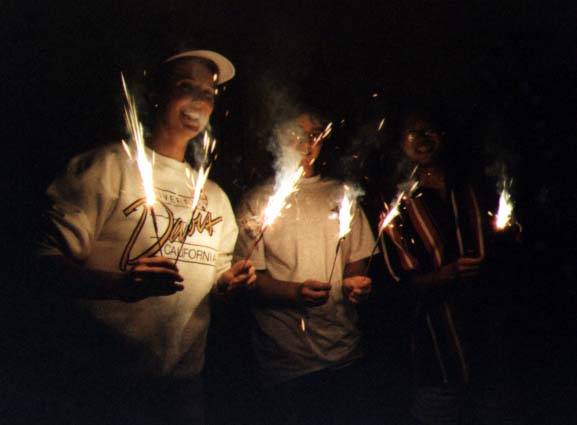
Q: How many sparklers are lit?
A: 6